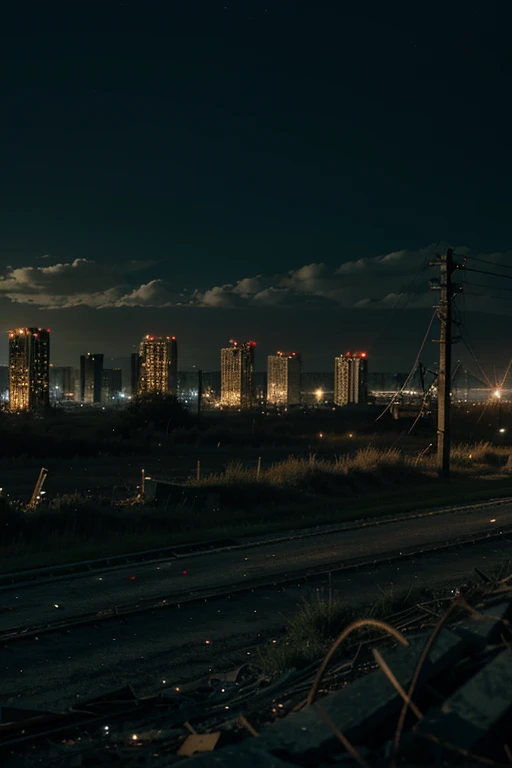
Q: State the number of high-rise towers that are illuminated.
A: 5